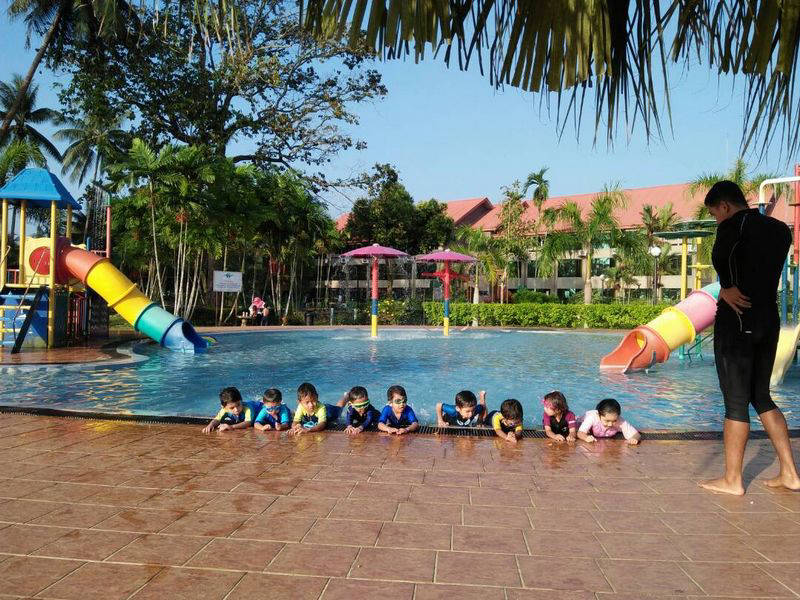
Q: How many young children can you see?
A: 9